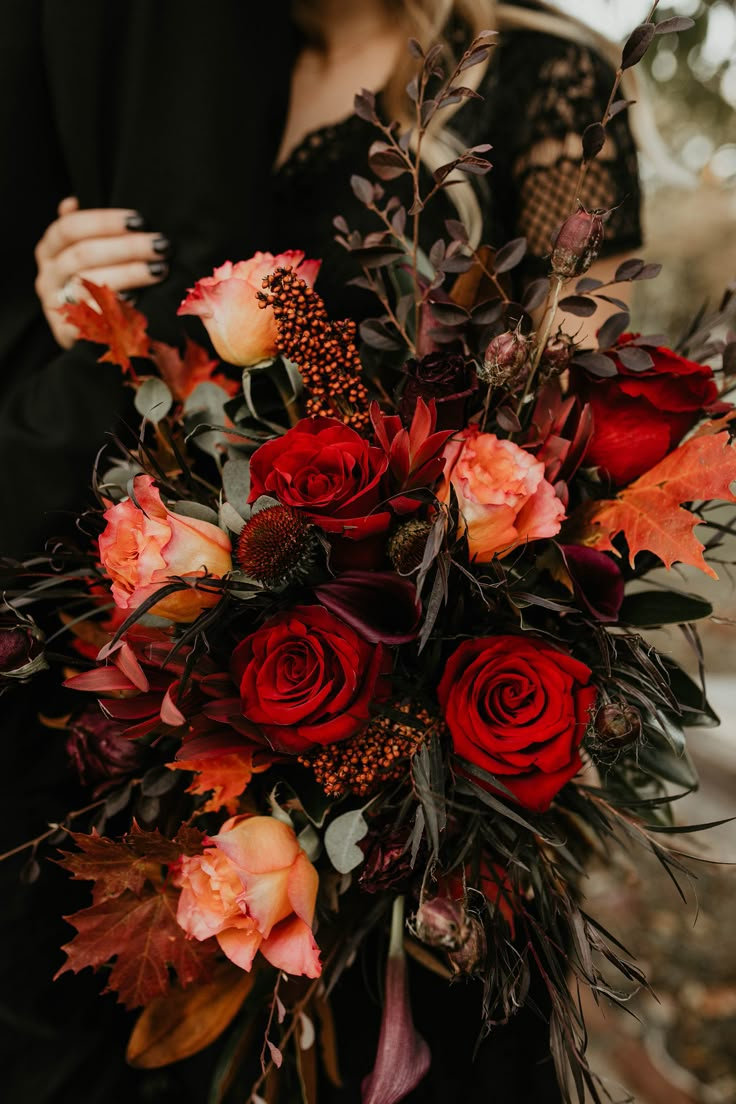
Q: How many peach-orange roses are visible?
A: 4